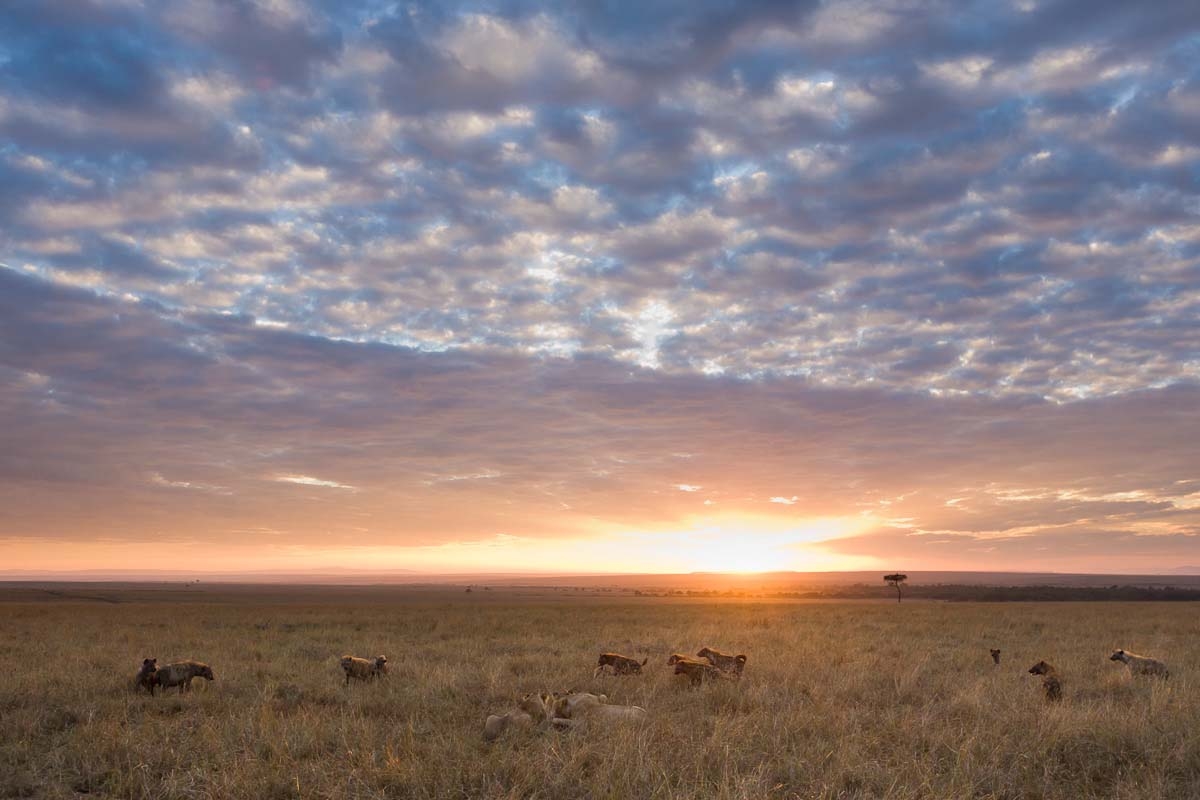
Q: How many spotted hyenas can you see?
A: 11